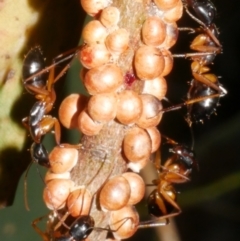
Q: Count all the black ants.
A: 4